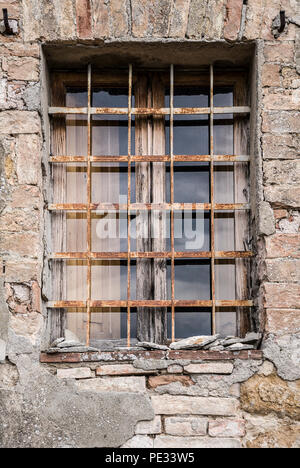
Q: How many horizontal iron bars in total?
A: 5